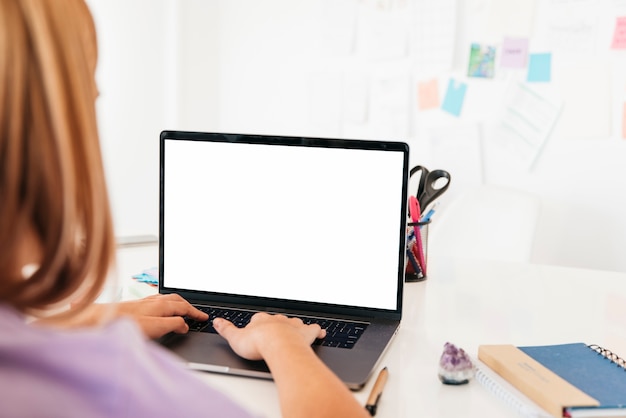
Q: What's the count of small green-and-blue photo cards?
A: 1